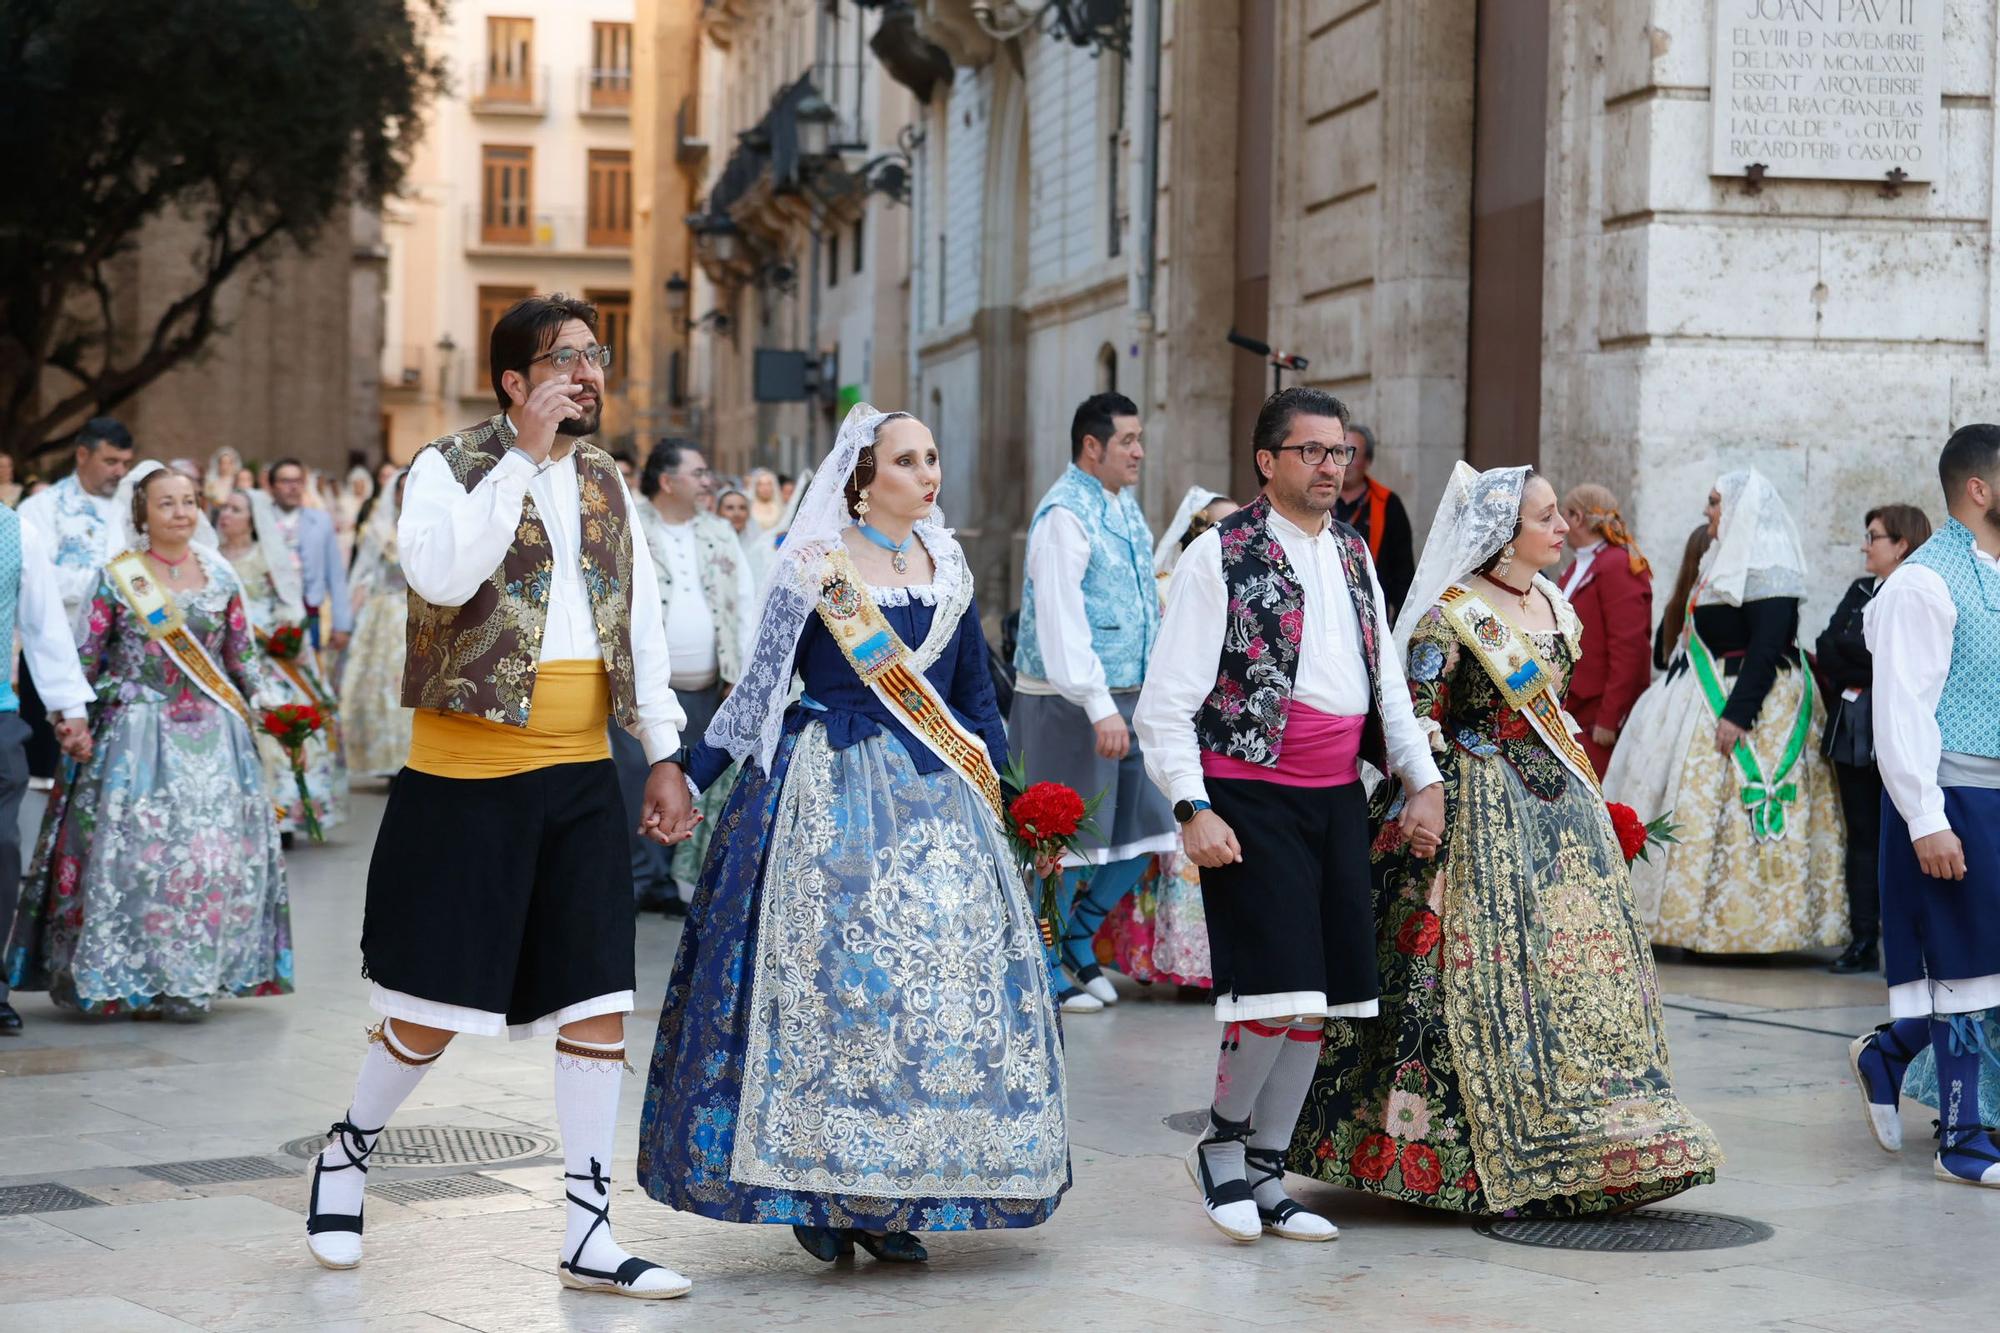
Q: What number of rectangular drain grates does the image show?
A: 3